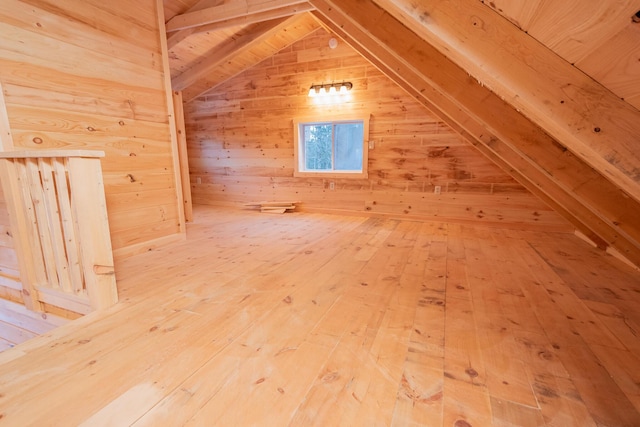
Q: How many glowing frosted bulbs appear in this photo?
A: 4